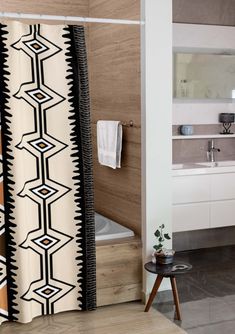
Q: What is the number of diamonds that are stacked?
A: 6